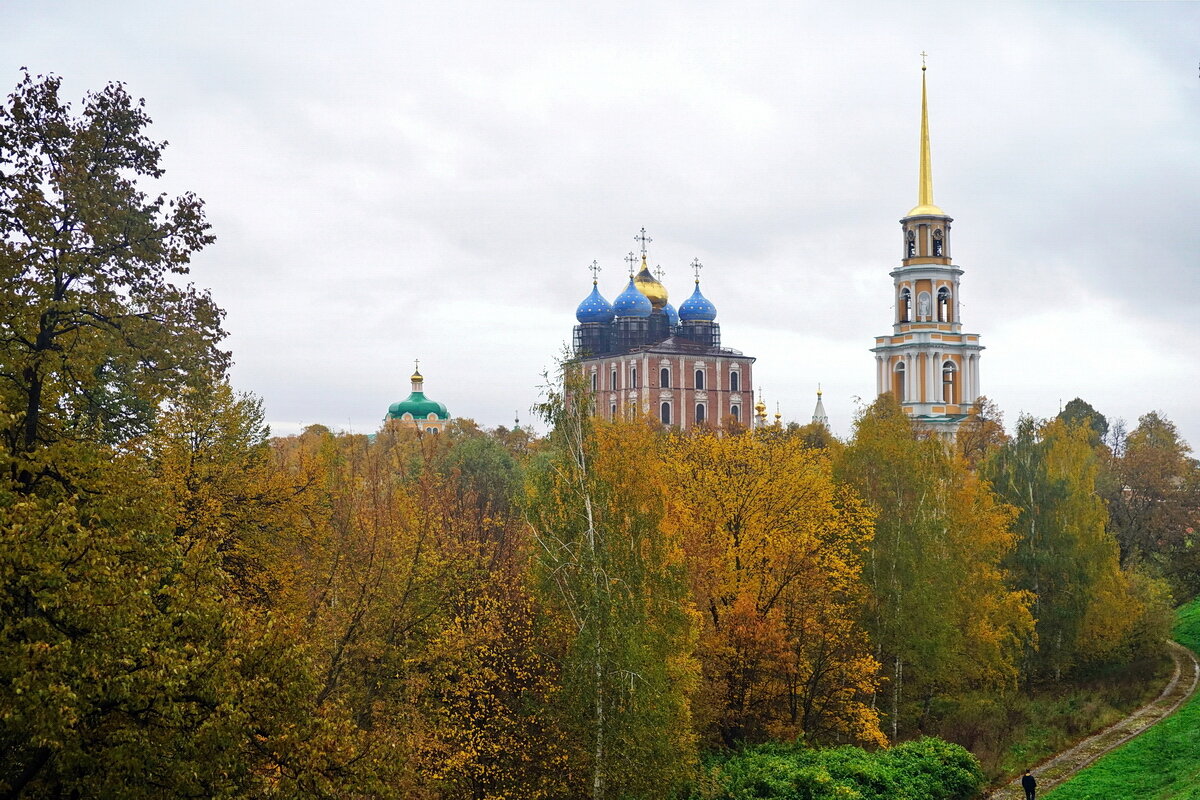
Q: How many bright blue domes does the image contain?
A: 4